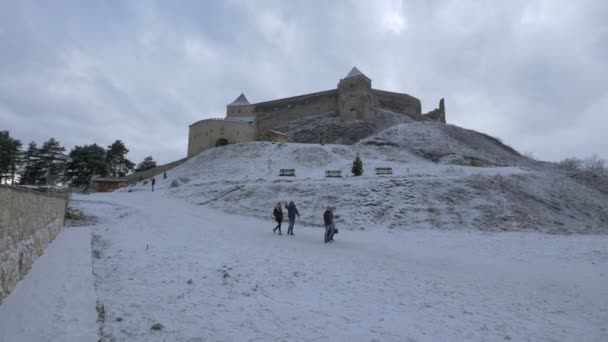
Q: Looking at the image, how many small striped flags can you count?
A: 0